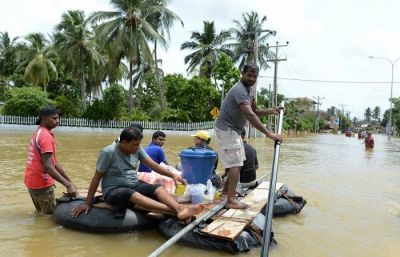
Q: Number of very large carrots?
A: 0